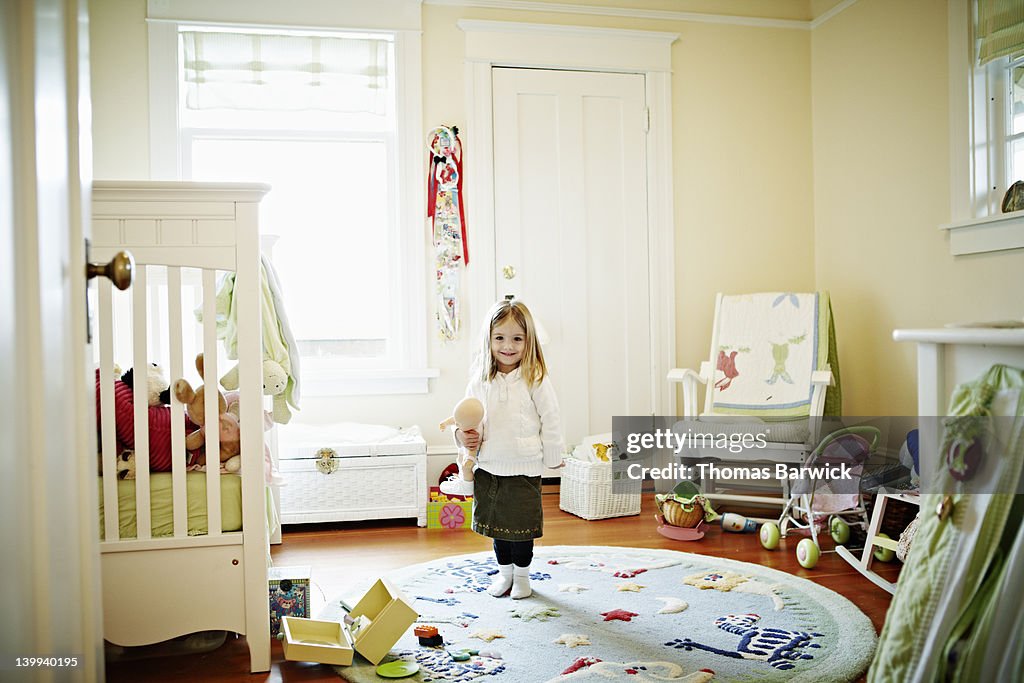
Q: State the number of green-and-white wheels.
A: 4